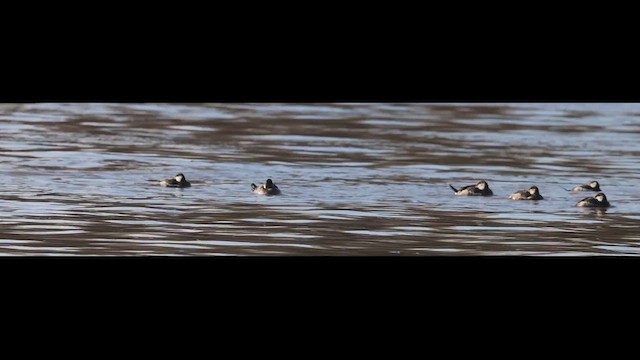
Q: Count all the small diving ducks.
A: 6